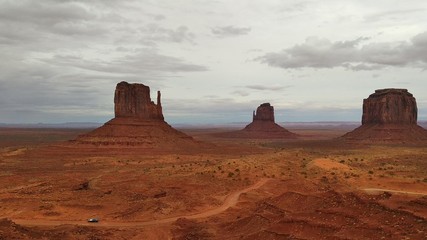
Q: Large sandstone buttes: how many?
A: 3